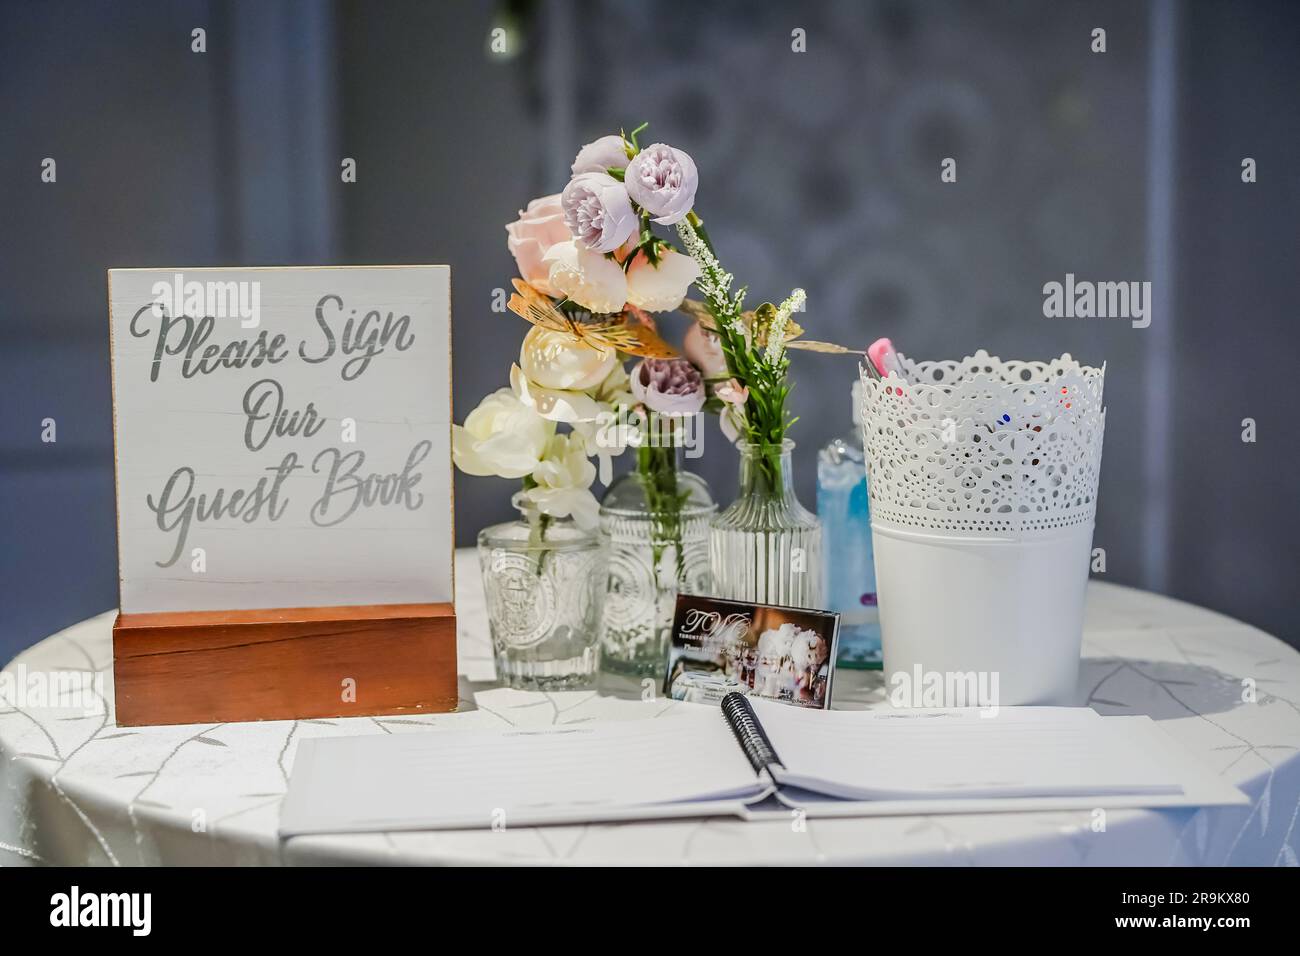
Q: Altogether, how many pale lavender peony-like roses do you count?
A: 4